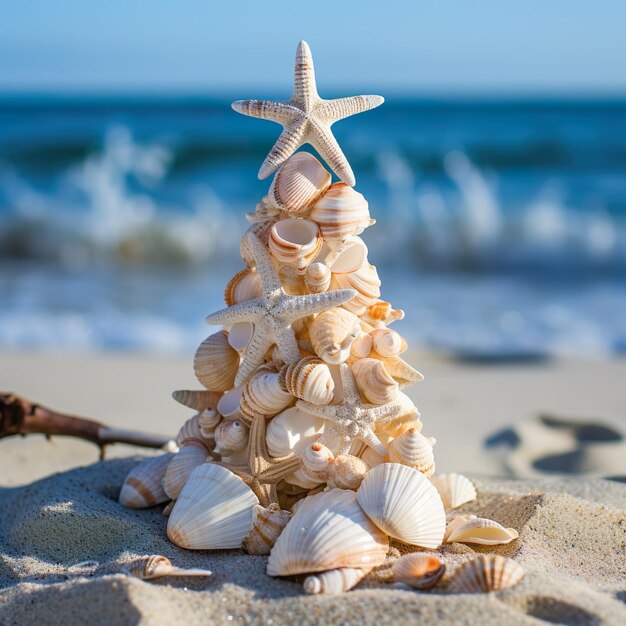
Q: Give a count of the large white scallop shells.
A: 3